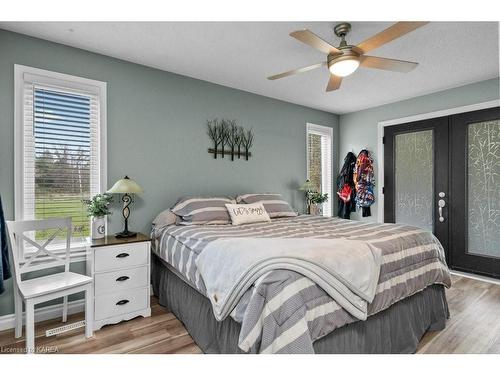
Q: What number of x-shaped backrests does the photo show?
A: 1